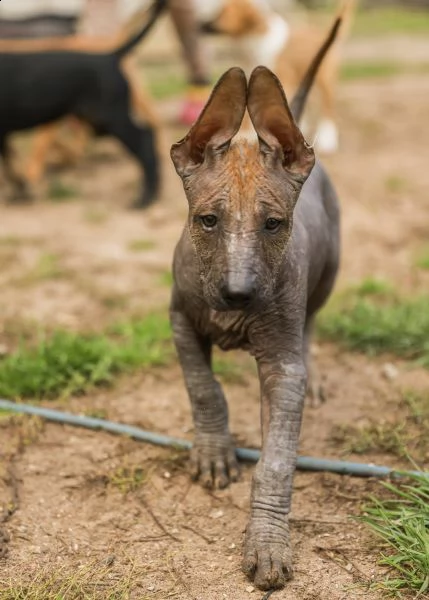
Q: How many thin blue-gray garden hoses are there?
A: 1